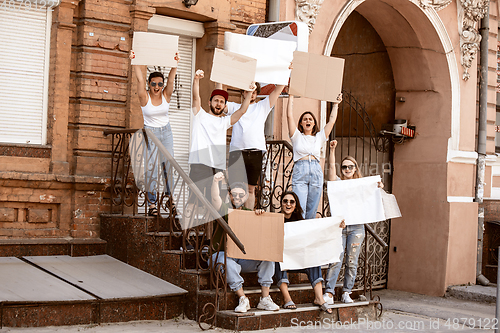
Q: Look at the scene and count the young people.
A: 7